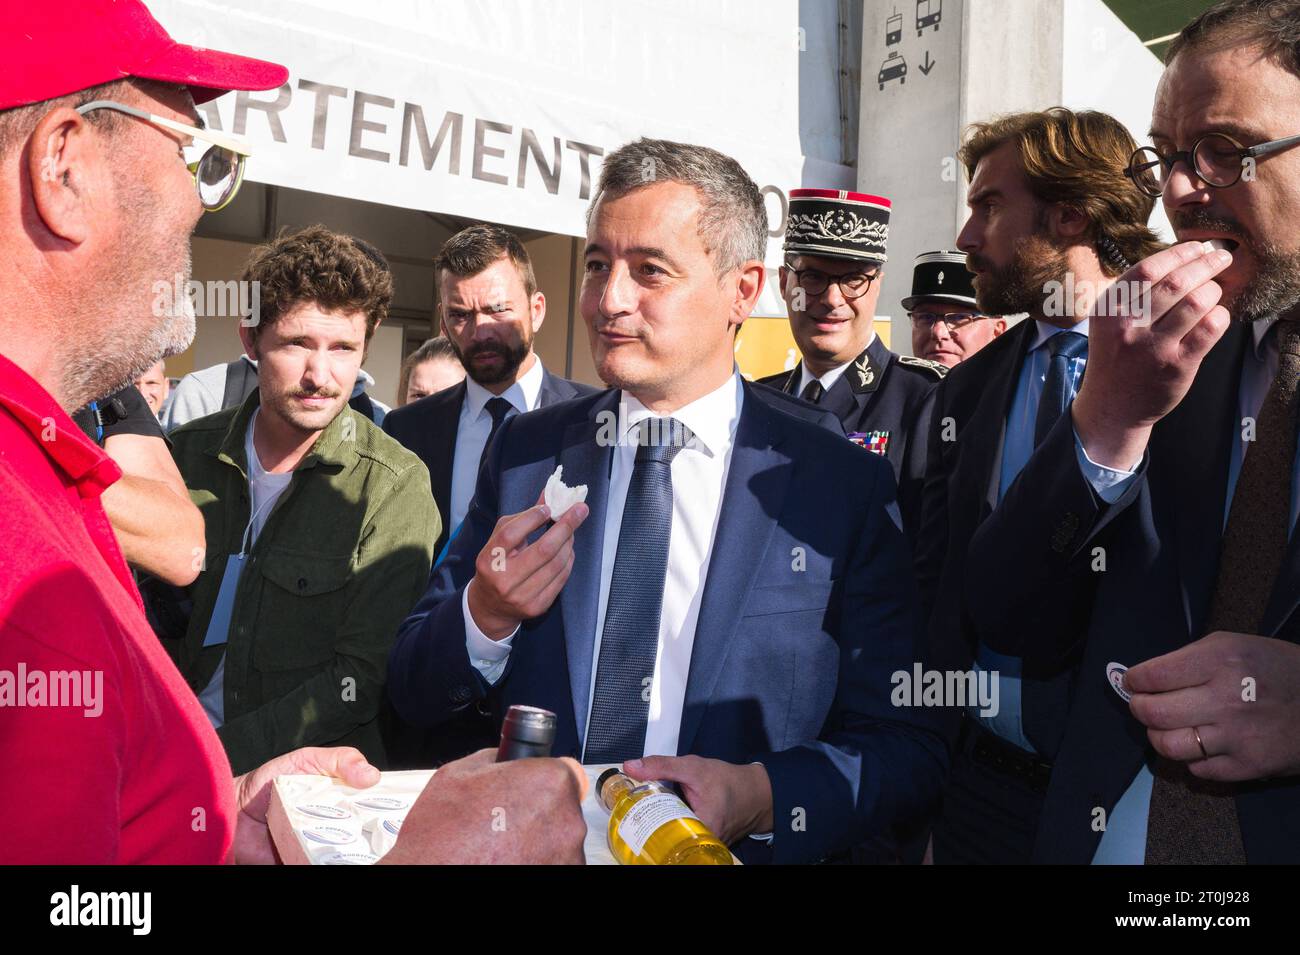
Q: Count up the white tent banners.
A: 1